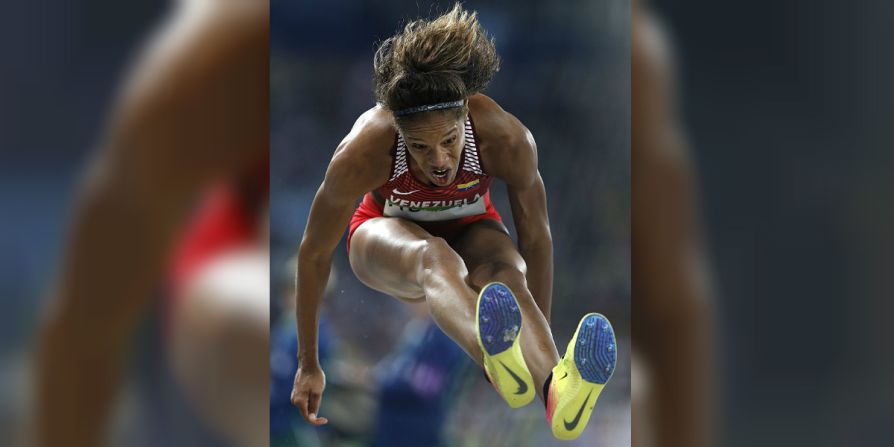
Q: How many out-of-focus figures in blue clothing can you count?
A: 2